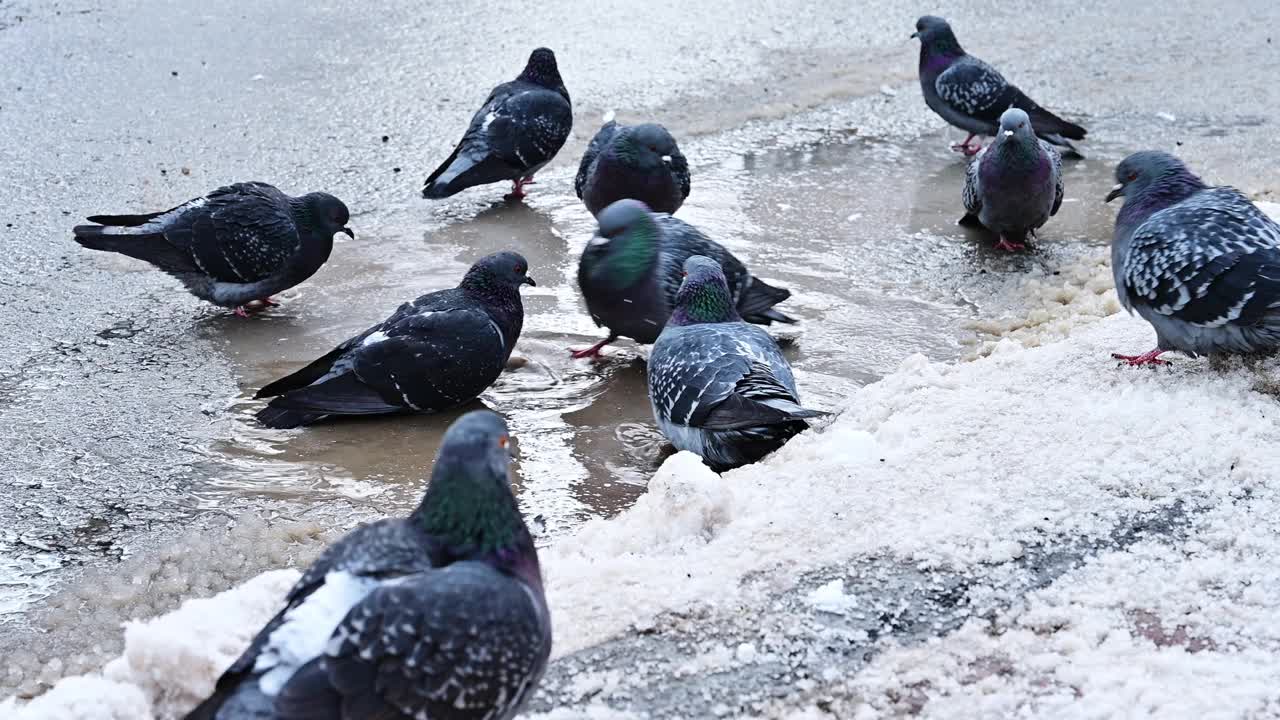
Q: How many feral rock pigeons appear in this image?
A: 10